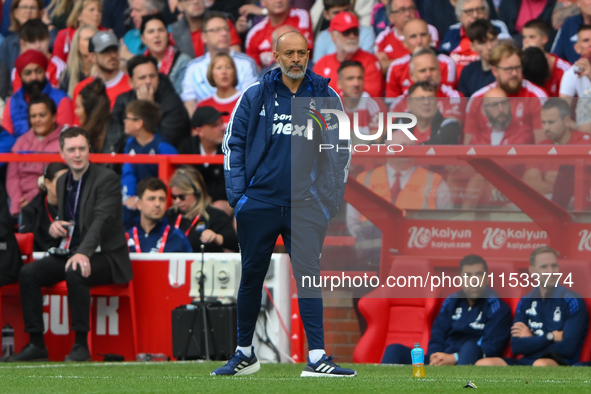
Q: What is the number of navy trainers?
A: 2